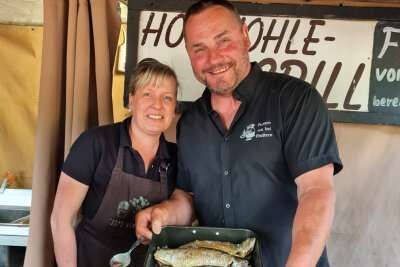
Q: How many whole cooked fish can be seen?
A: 2